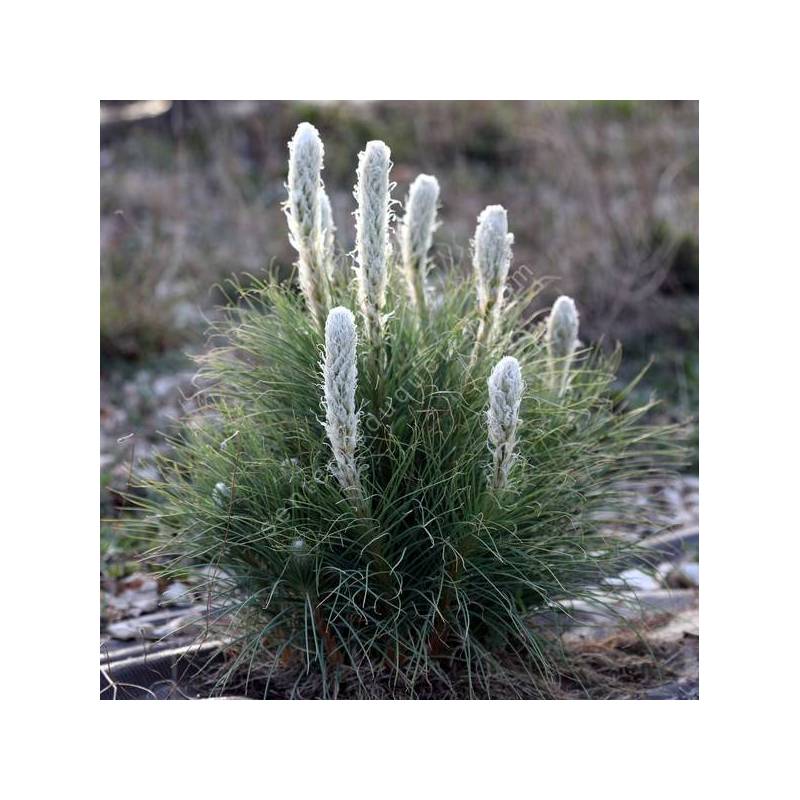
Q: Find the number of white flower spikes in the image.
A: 8